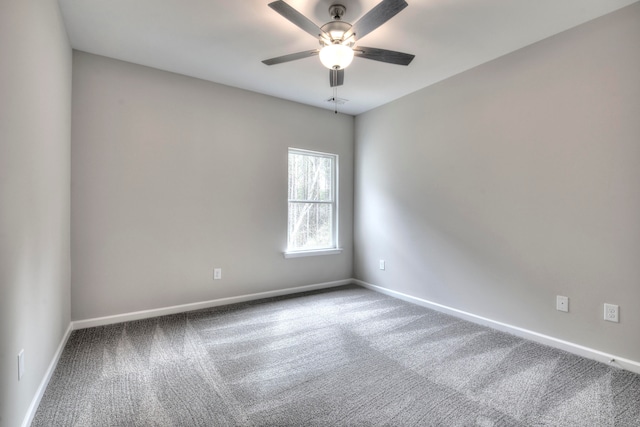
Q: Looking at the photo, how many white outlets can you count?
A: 5